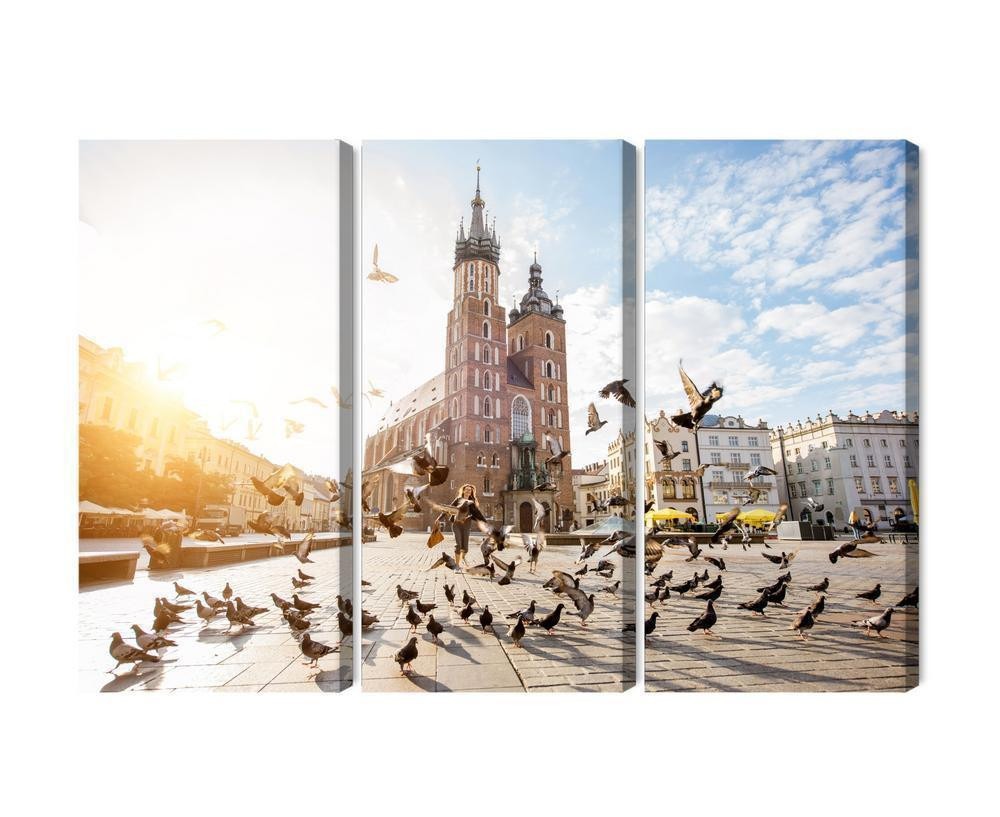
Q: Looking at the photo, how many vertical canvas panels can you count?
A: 3